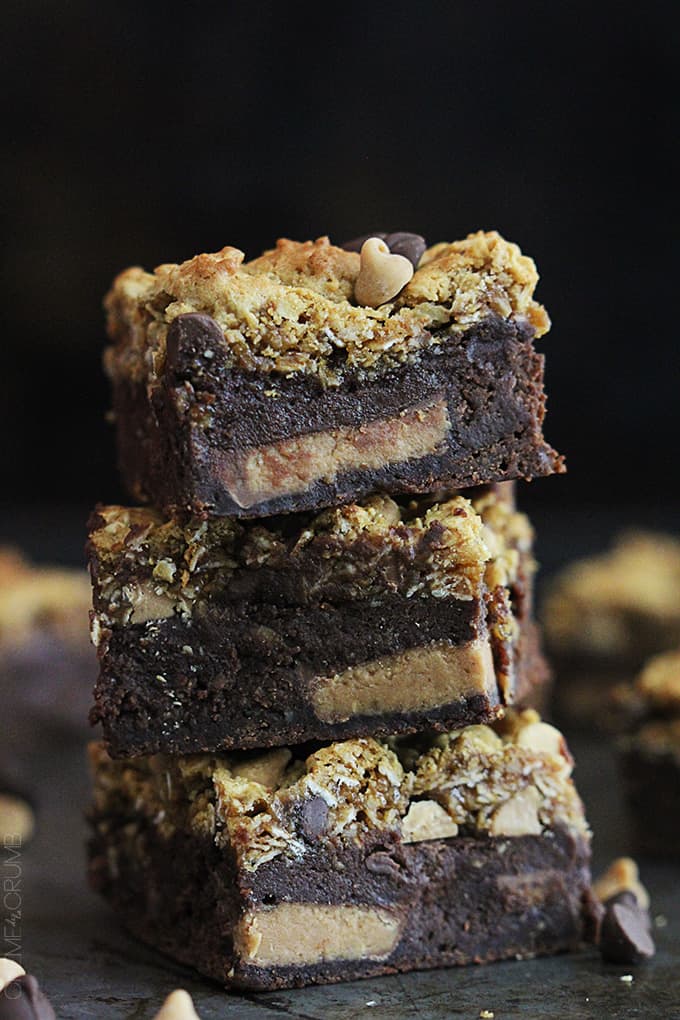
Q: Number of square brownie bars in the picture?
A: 3